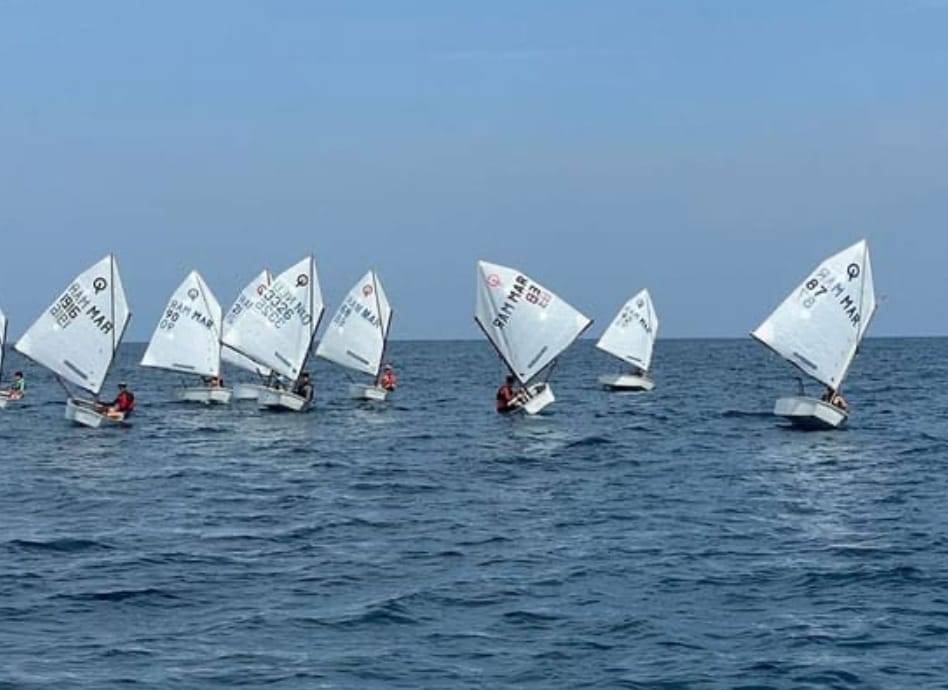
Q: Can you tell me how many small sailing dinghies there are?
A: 9